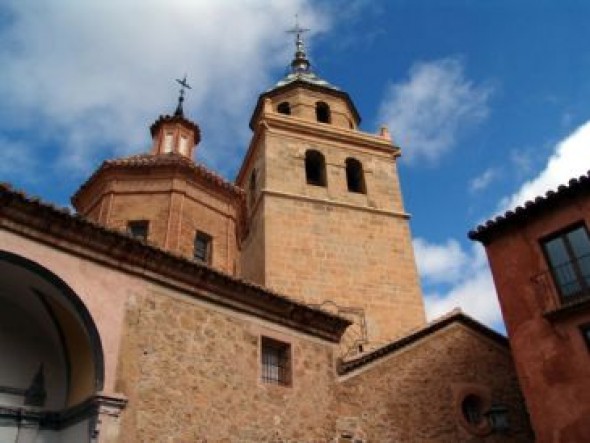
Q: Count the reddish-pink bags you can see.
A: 0